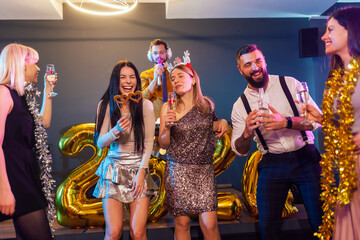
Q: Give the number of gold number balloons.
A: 4